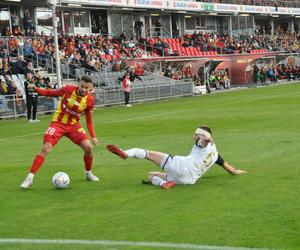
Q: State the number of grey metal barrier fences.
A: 1